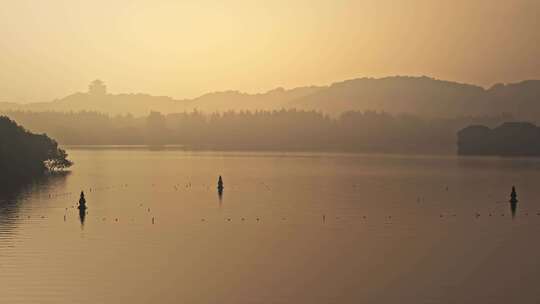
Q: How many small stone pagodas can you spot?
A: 3